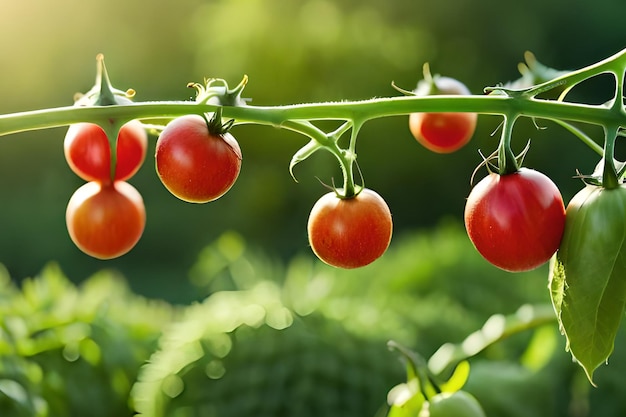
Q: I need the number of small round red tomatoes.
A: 6